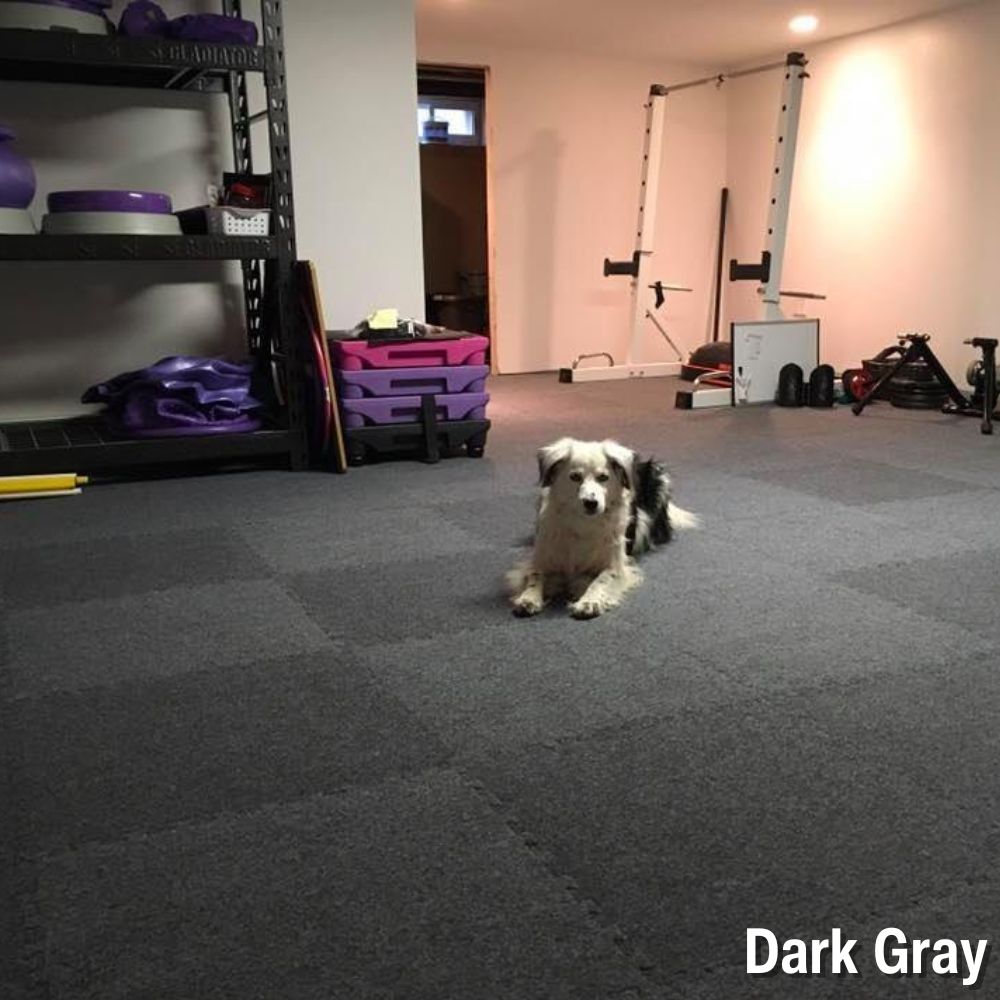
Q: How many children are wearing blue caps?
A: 0